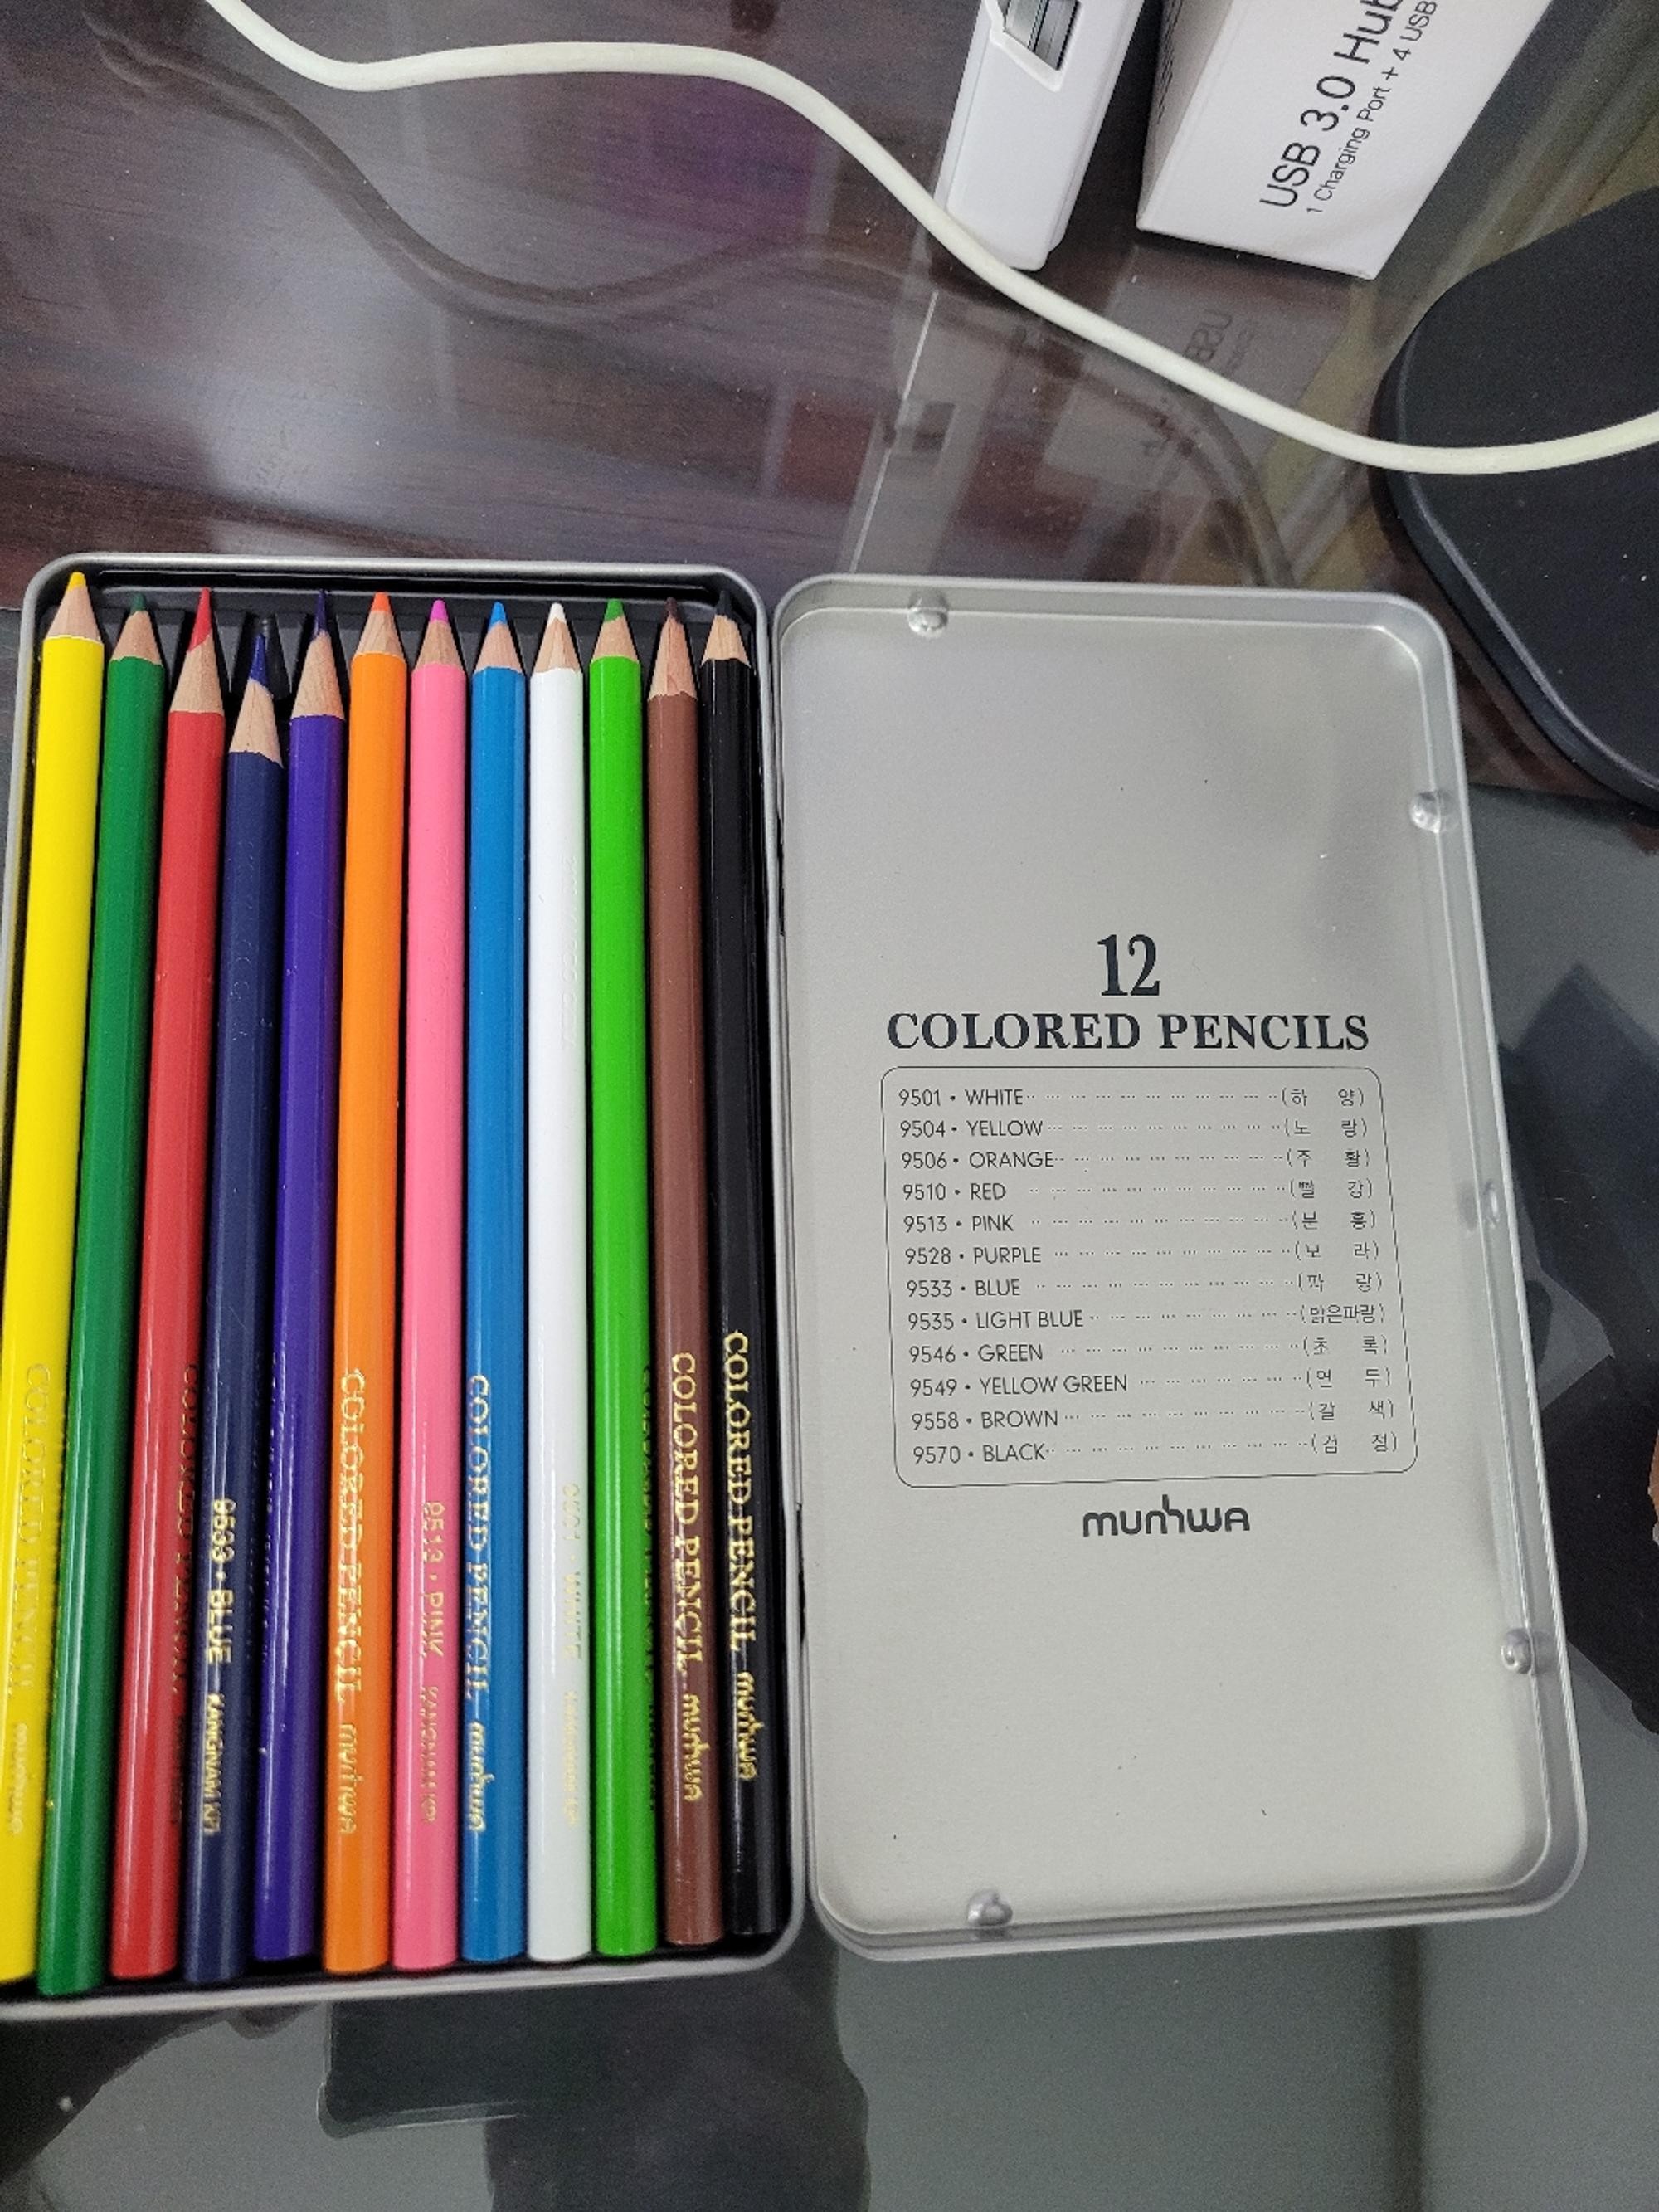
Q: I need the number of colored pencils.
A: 12